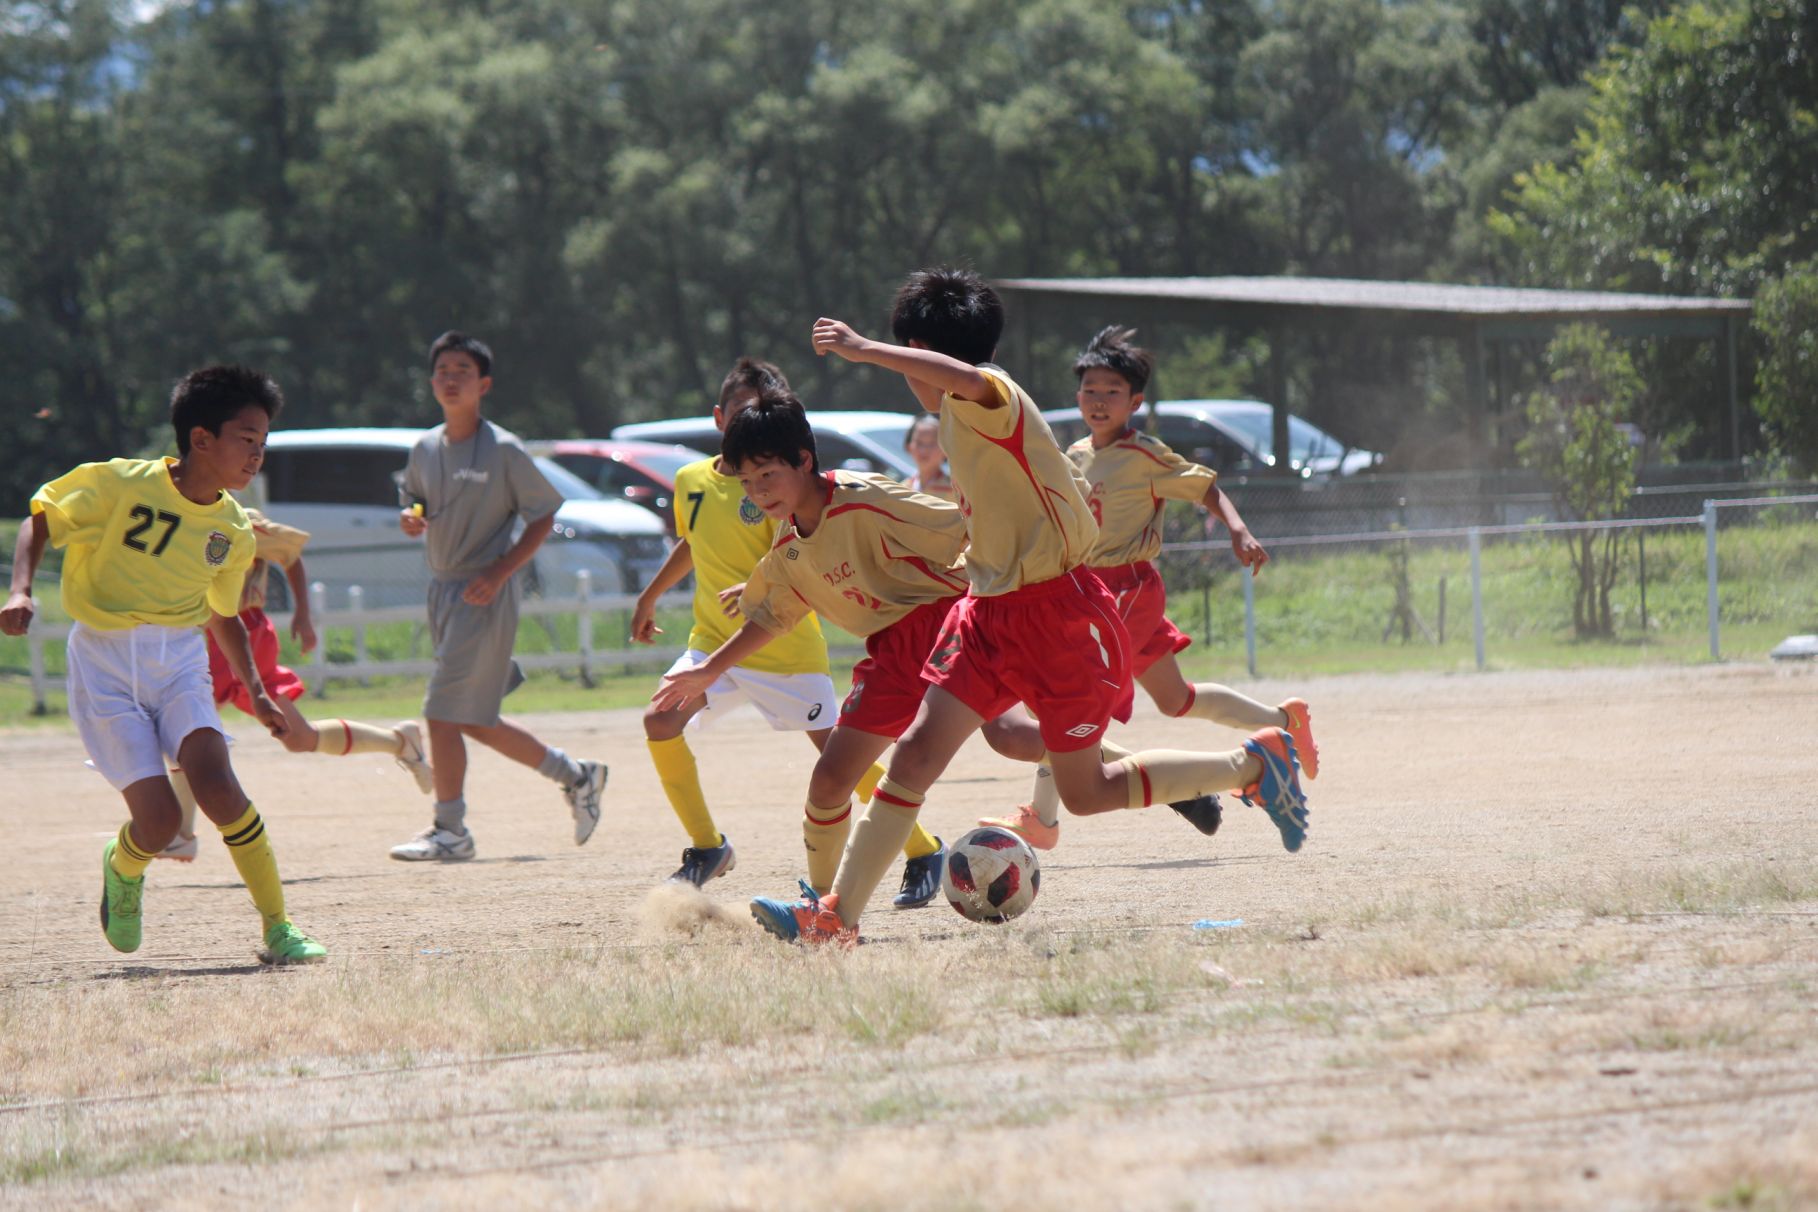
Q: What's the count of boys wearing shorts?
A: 7